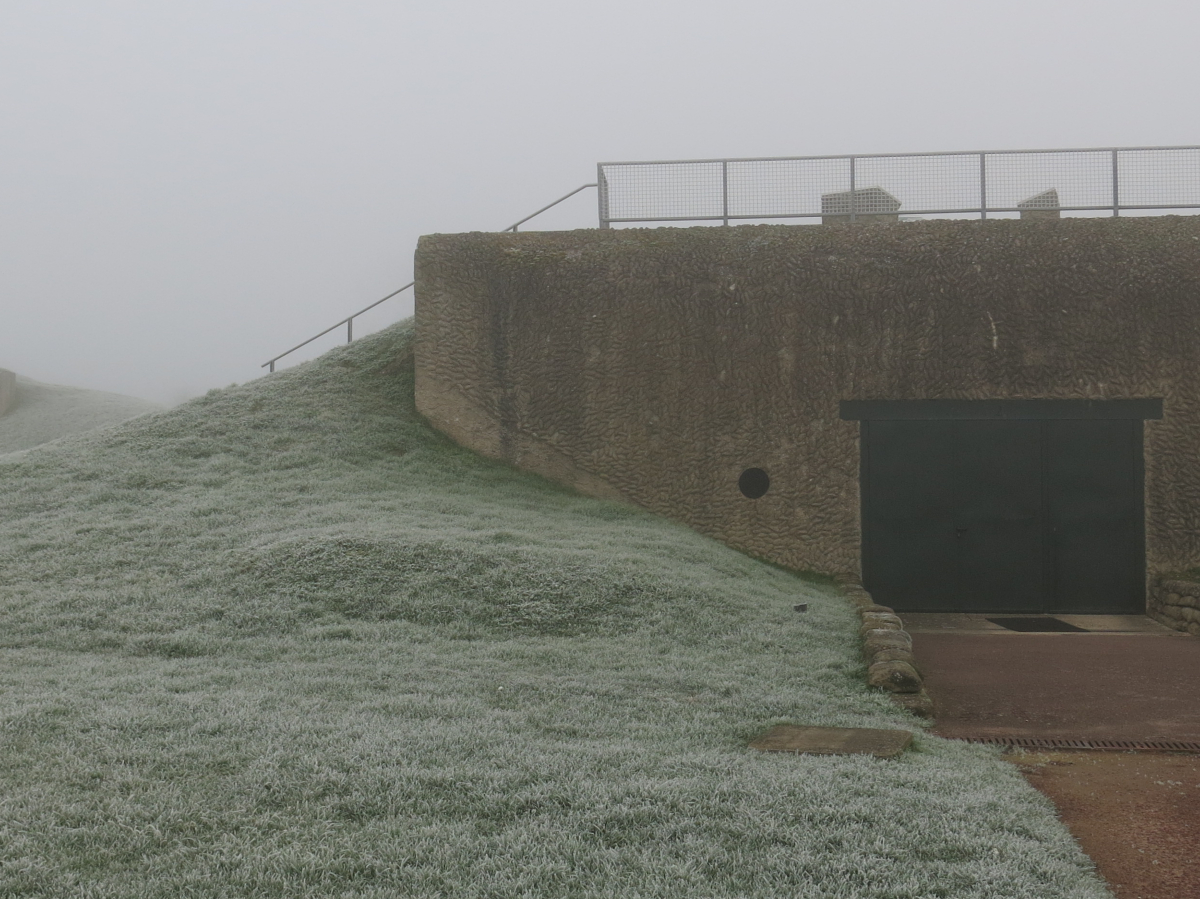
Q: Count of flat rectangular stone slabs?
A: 1